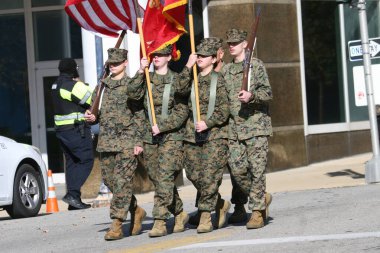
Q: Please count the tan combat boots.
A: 8